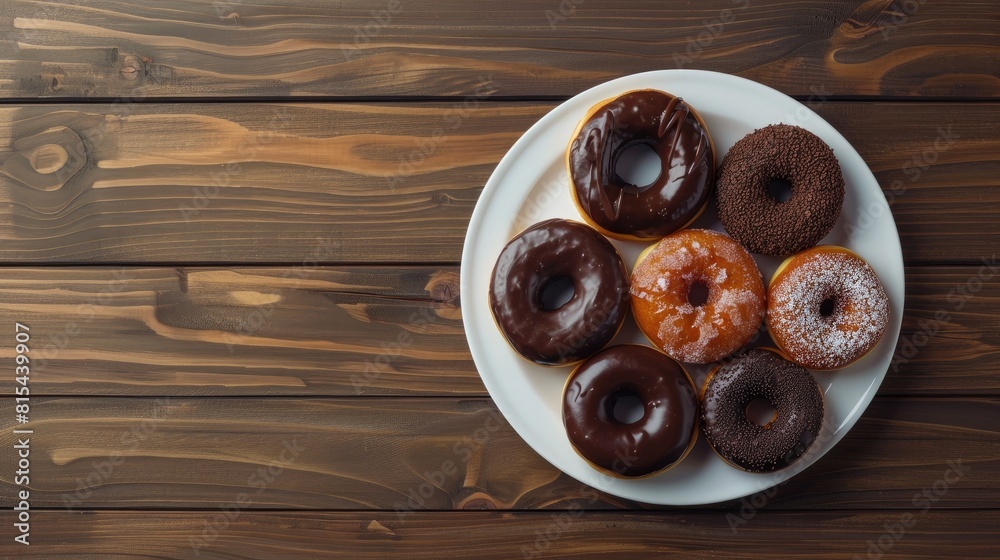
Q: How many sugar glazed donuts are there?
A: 2